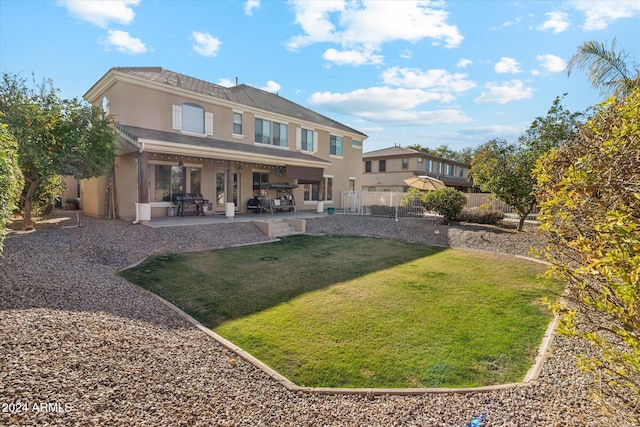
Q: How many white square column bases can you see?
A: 3